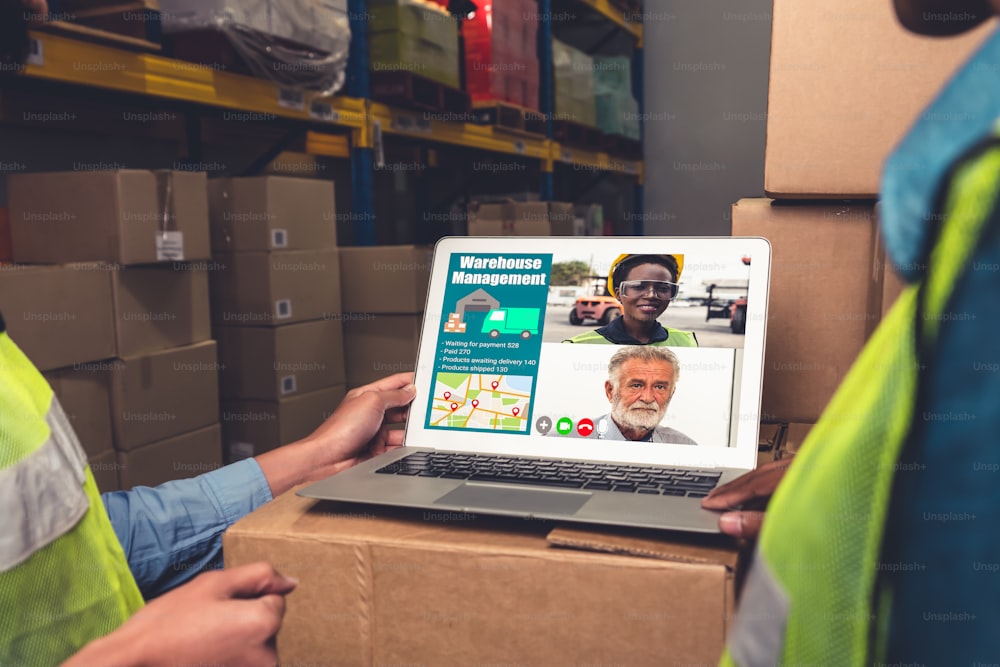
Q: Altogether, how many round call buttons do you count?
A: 3